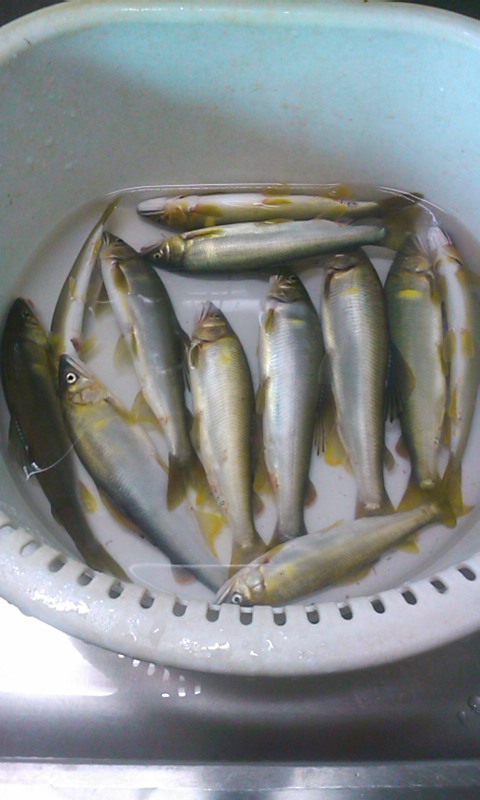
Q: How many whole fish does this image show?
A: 12